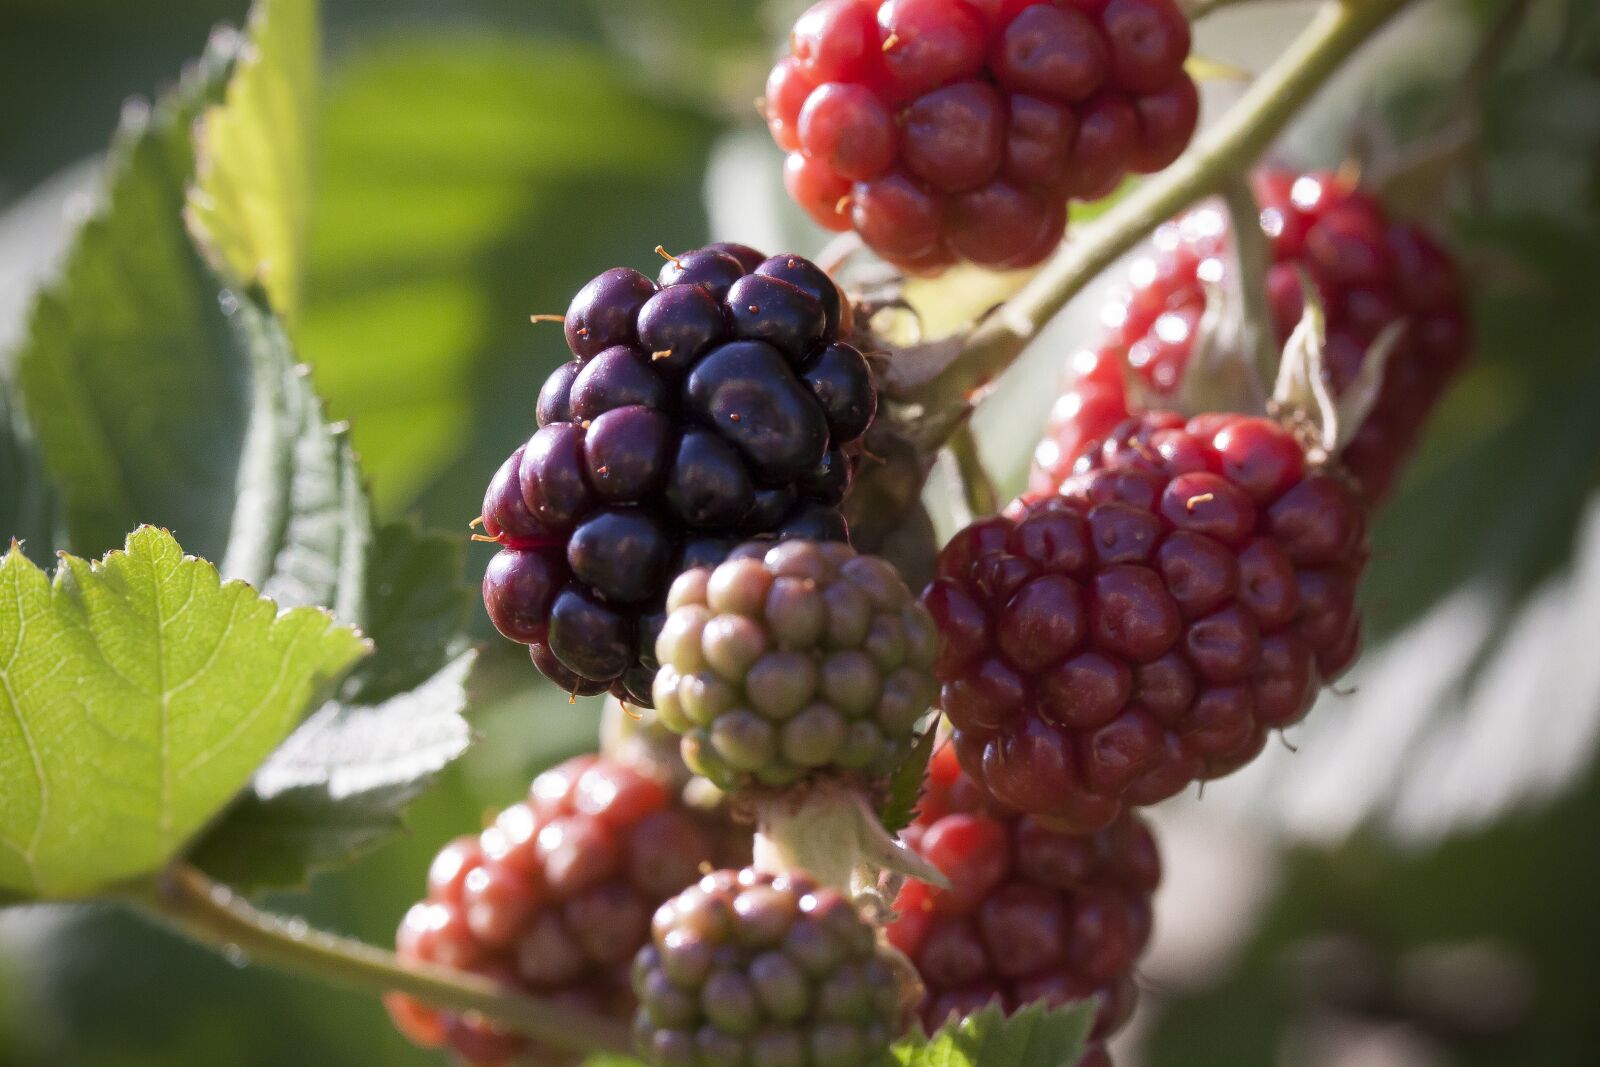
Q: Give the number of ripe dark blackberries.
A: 1